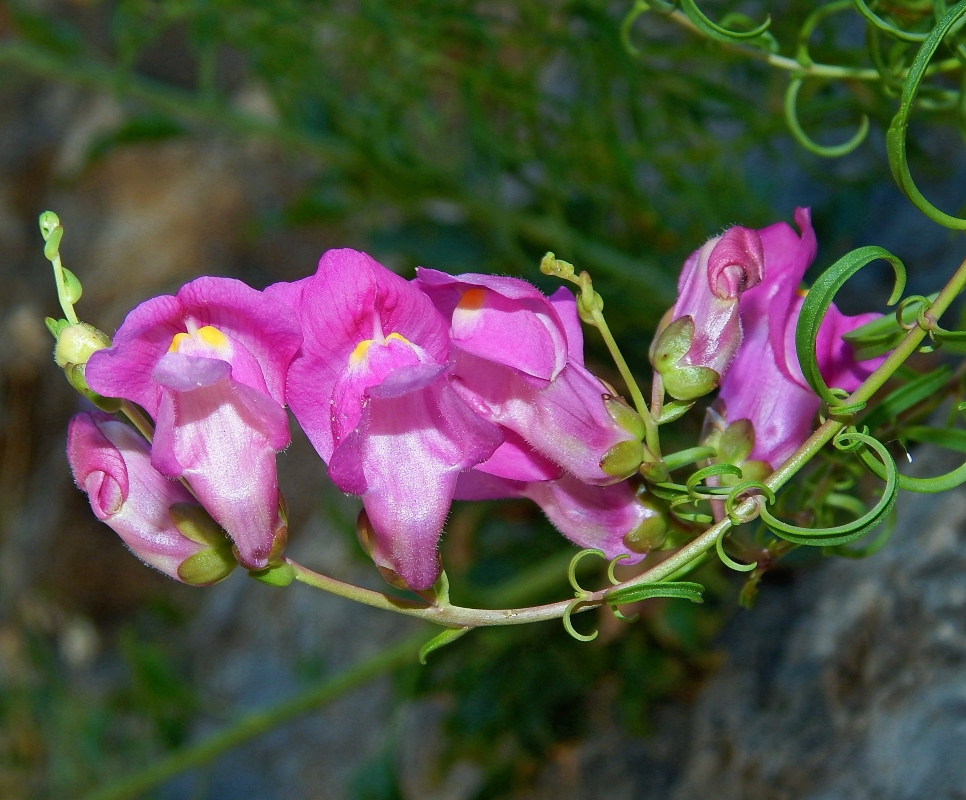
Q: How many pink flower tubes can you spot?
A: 7